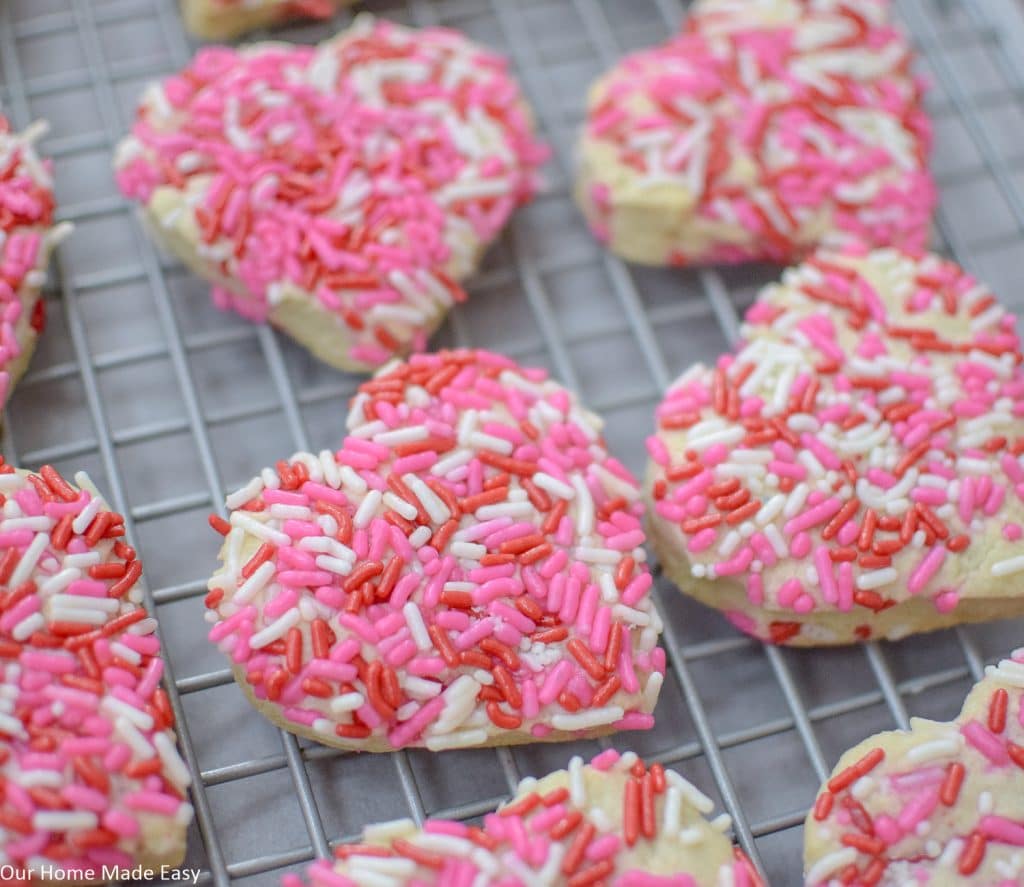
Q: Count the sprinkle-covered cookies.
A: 9